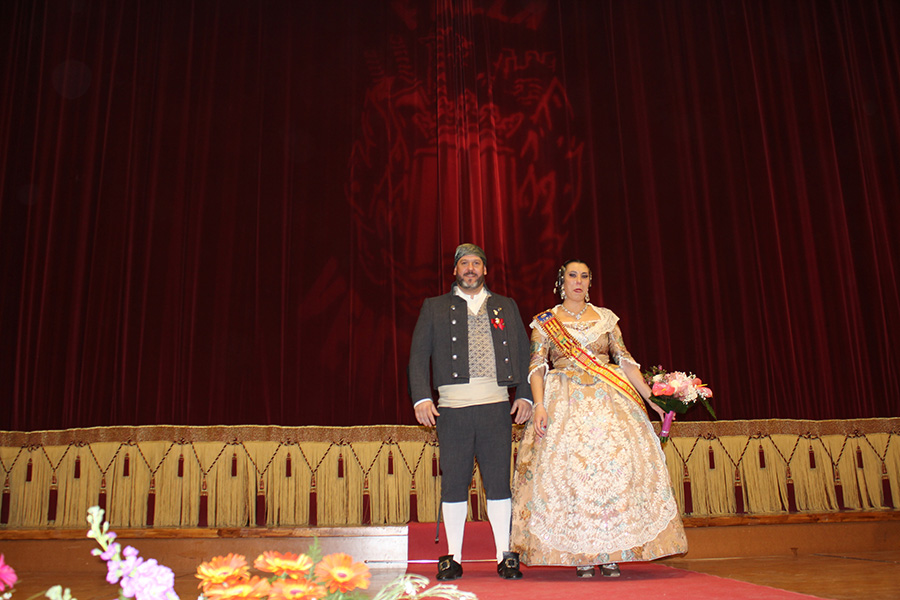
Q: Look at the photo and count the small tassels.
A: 14